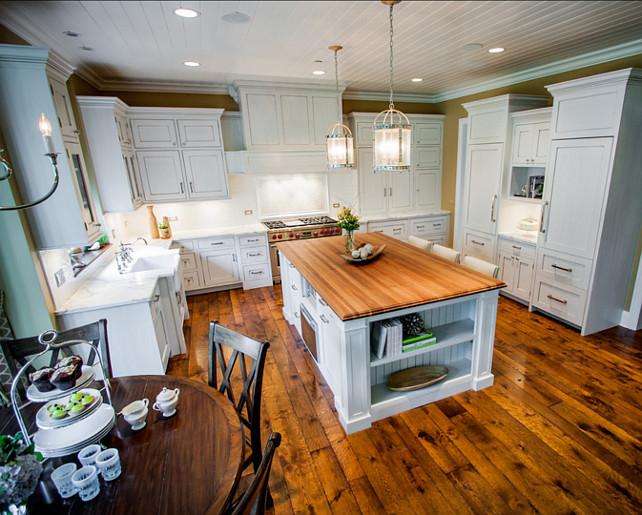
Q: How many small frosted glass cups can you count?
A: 4